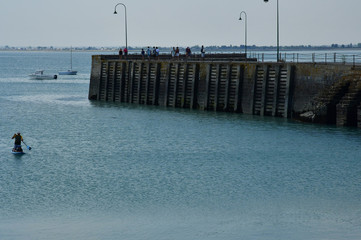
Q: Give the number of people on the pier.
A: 11